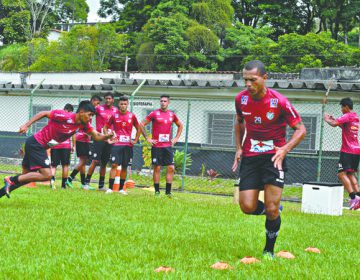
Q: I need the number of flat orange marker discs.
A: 5